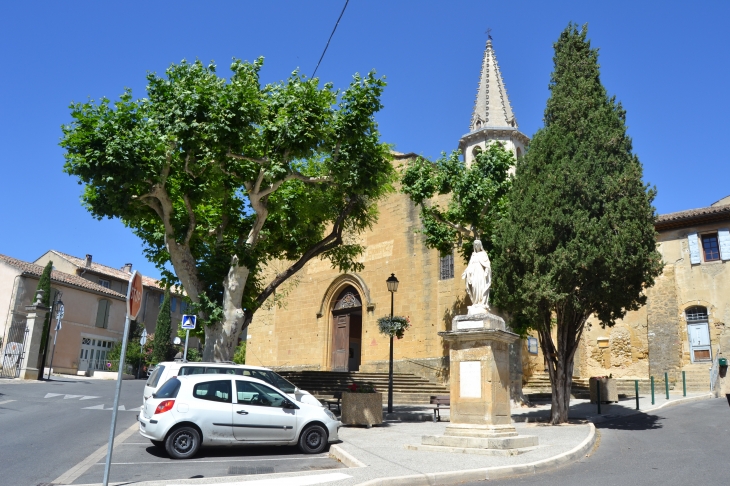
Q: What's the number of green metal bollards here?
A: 5